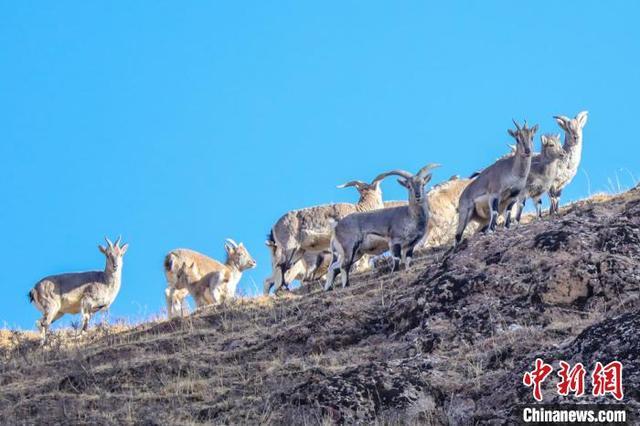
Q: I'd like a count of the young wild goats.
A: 2